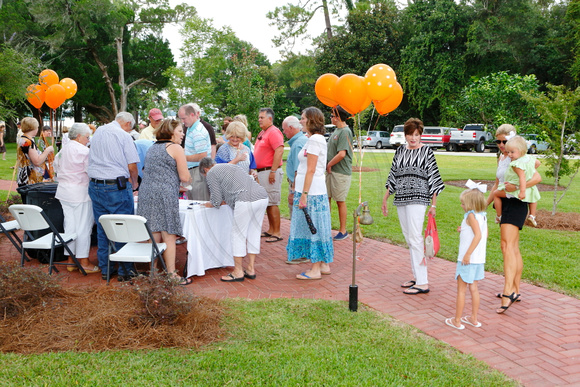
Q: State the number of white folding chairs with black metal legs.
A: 3